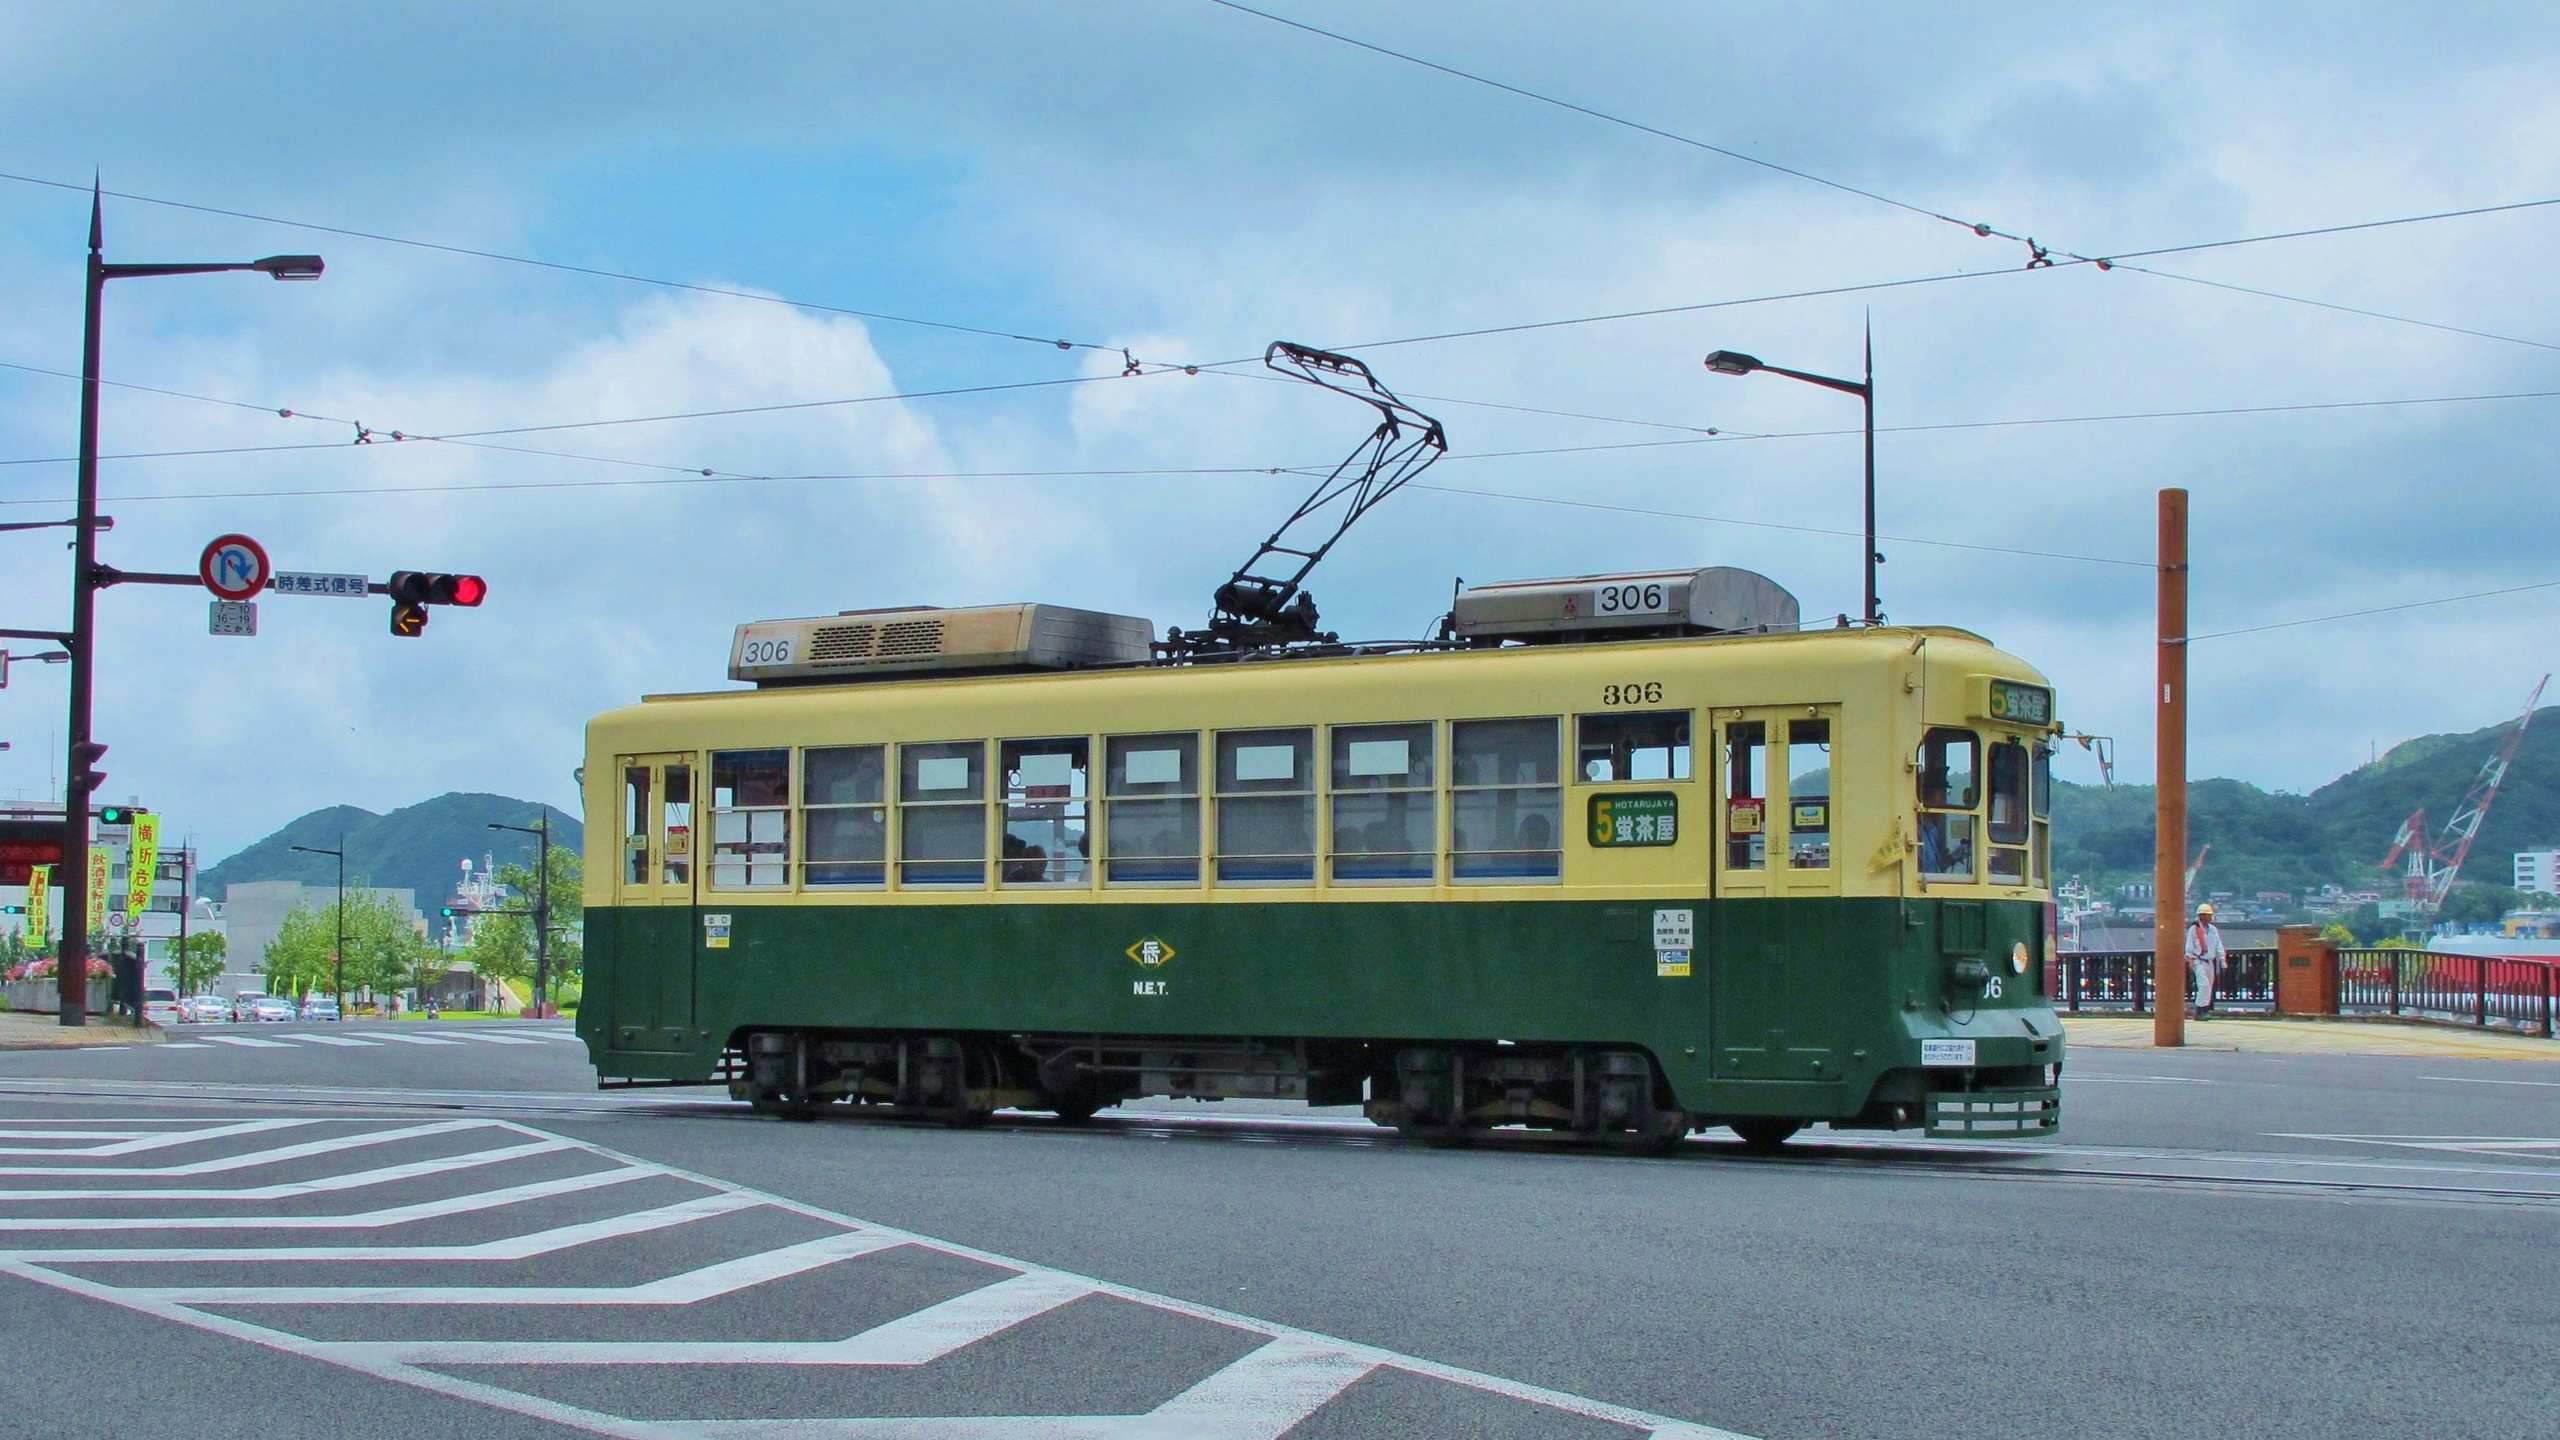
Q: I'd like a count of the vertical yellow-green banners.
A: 3